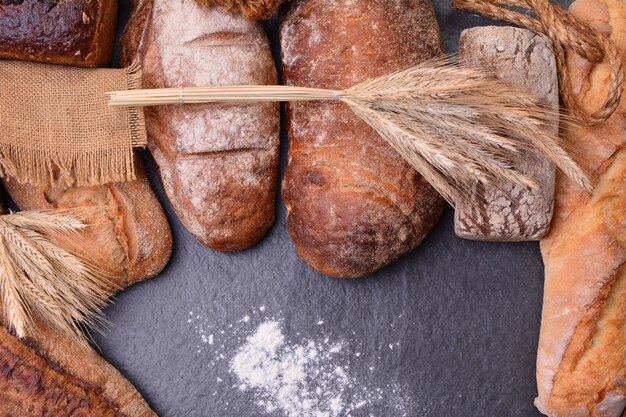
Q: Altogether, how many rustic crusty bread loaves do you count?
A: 7